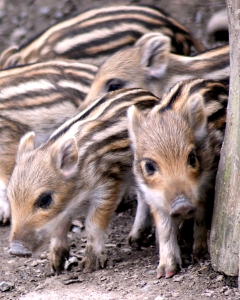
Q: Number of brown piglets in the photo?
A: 5